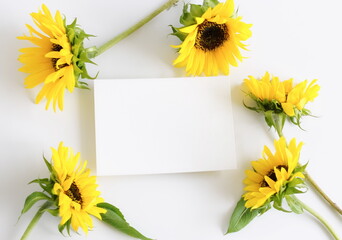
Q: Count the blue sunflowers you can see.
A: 0